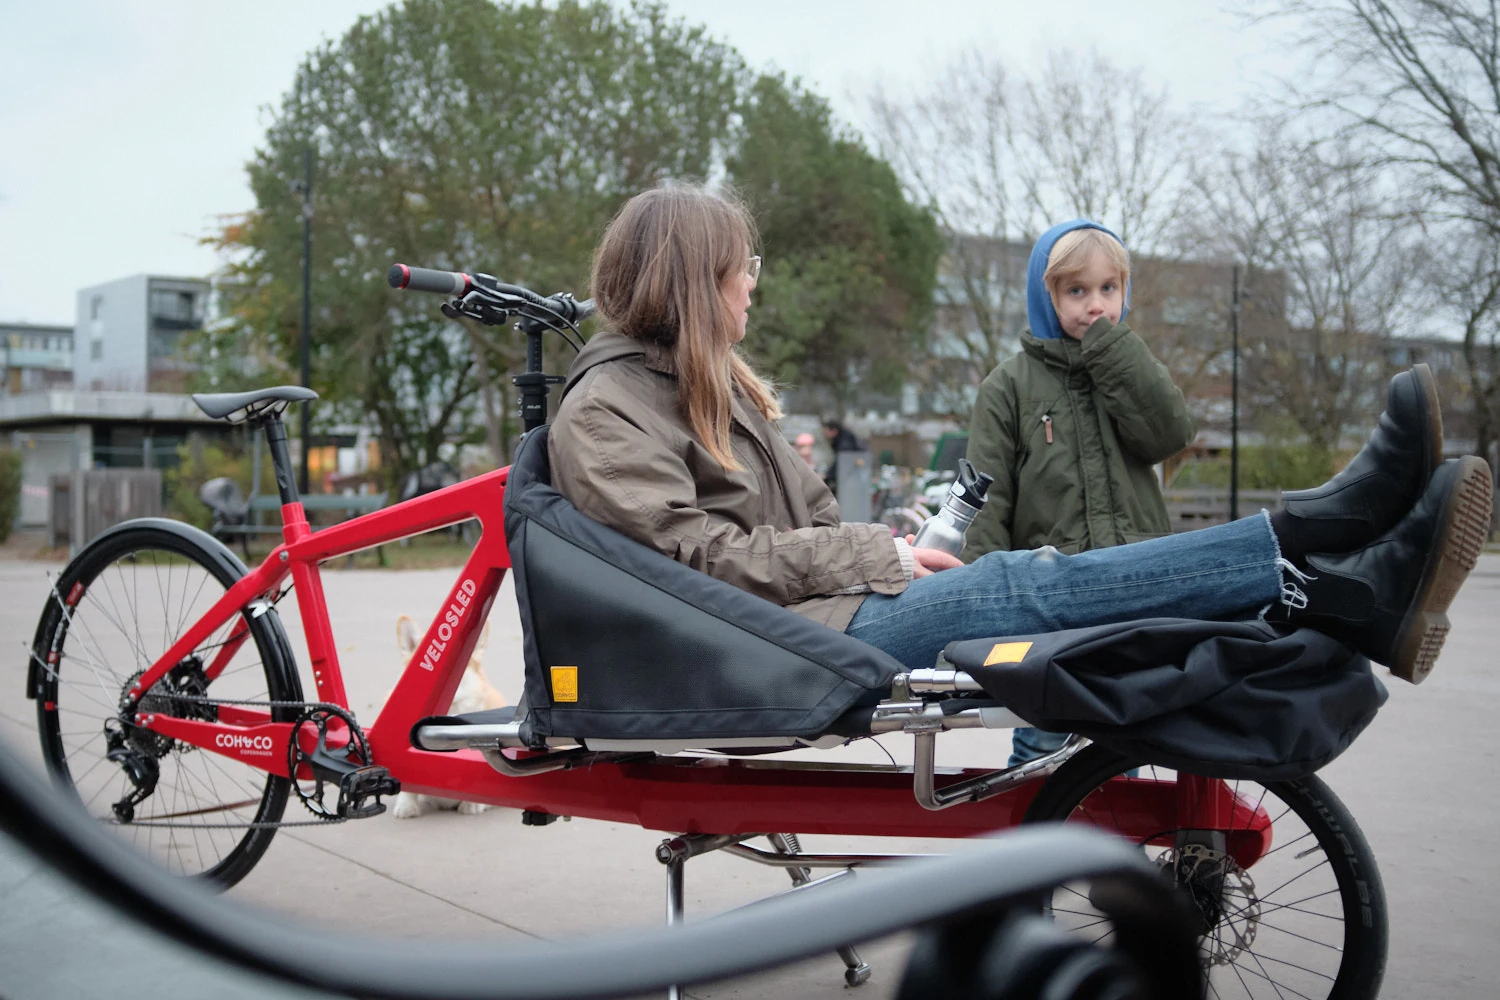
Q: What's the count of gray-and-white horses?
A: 0